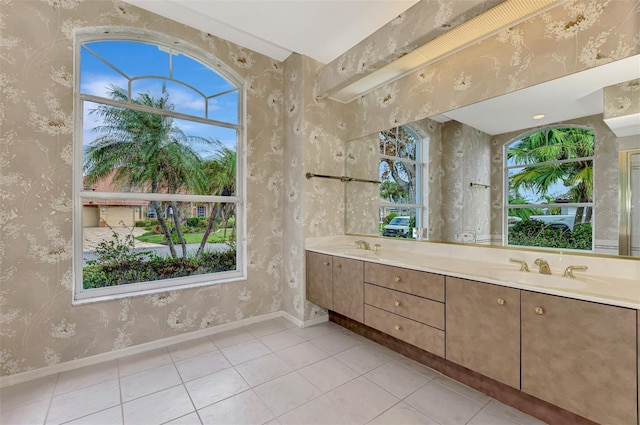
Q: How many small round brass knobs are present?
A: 7